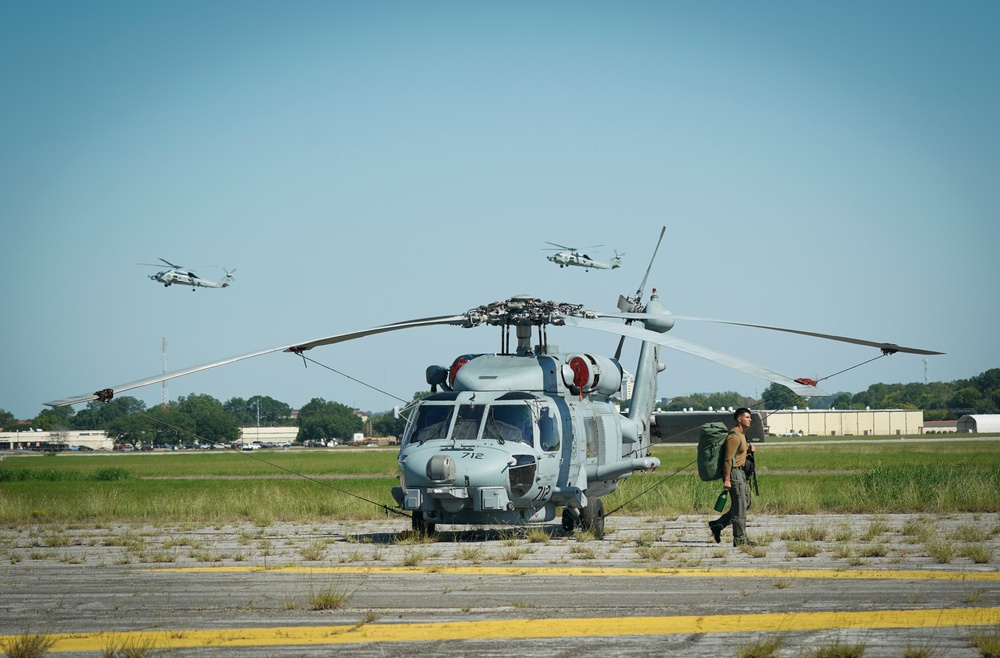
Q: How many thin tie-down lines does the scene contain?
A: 4